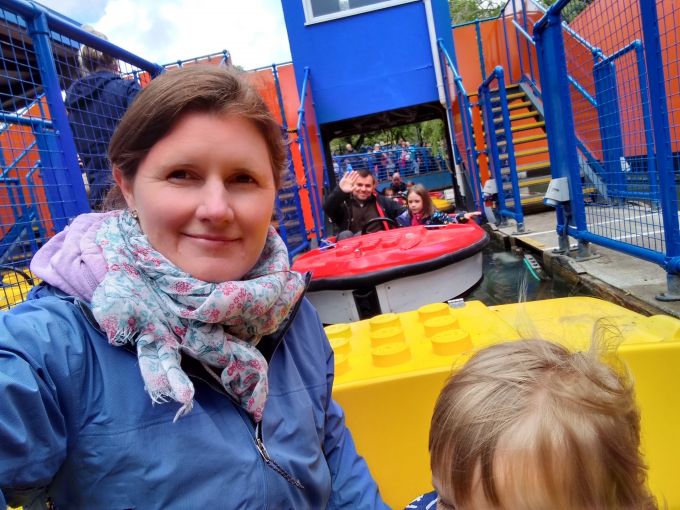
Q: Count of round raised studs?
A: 9